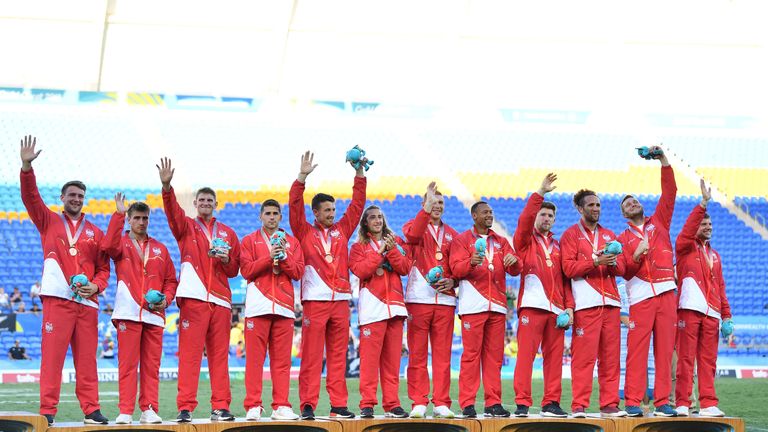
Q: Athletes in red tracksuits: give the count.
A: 12